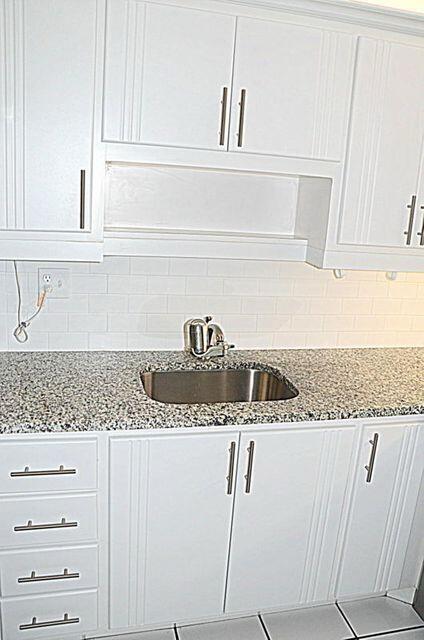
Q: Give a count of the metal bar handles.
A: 12